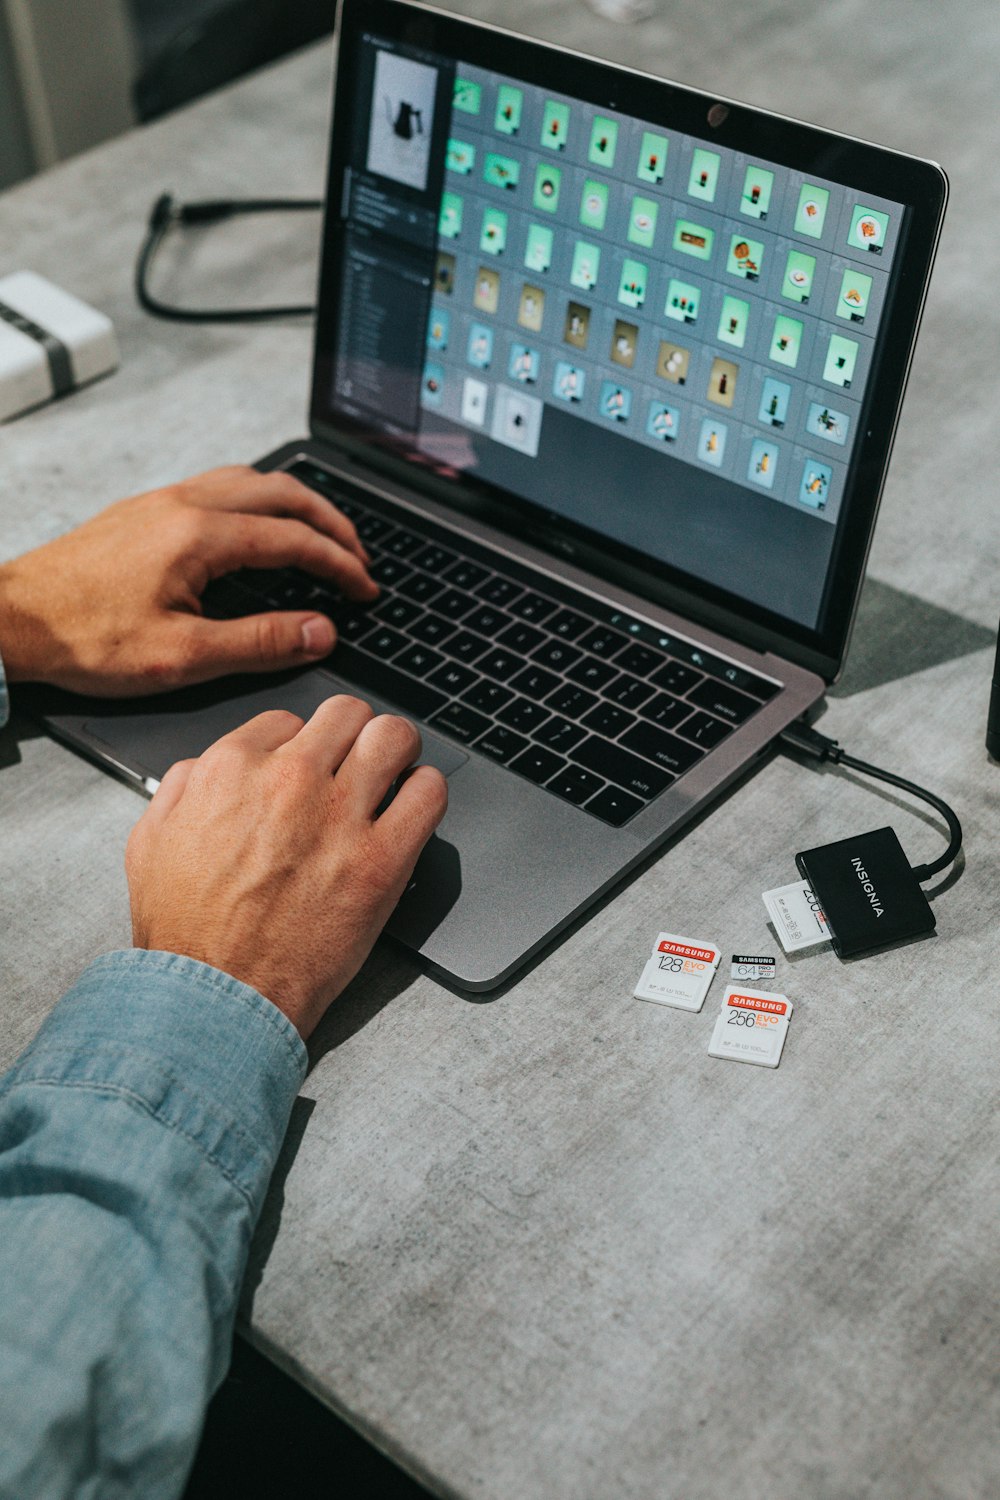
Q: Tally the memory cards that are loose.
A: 3